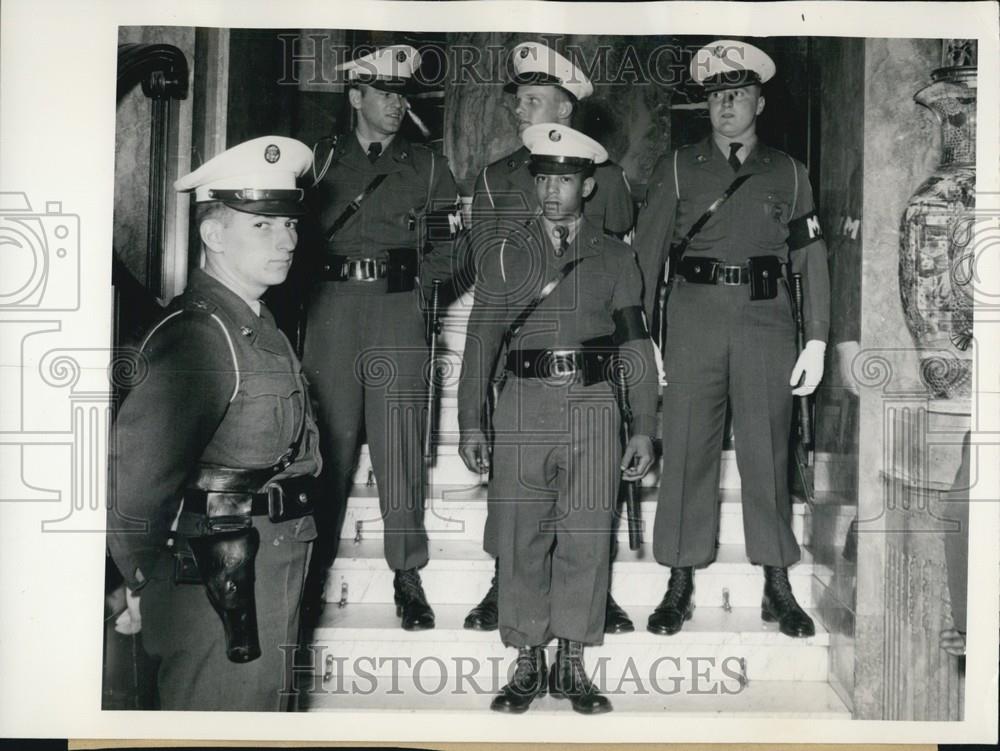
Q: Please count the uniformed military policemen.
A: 5